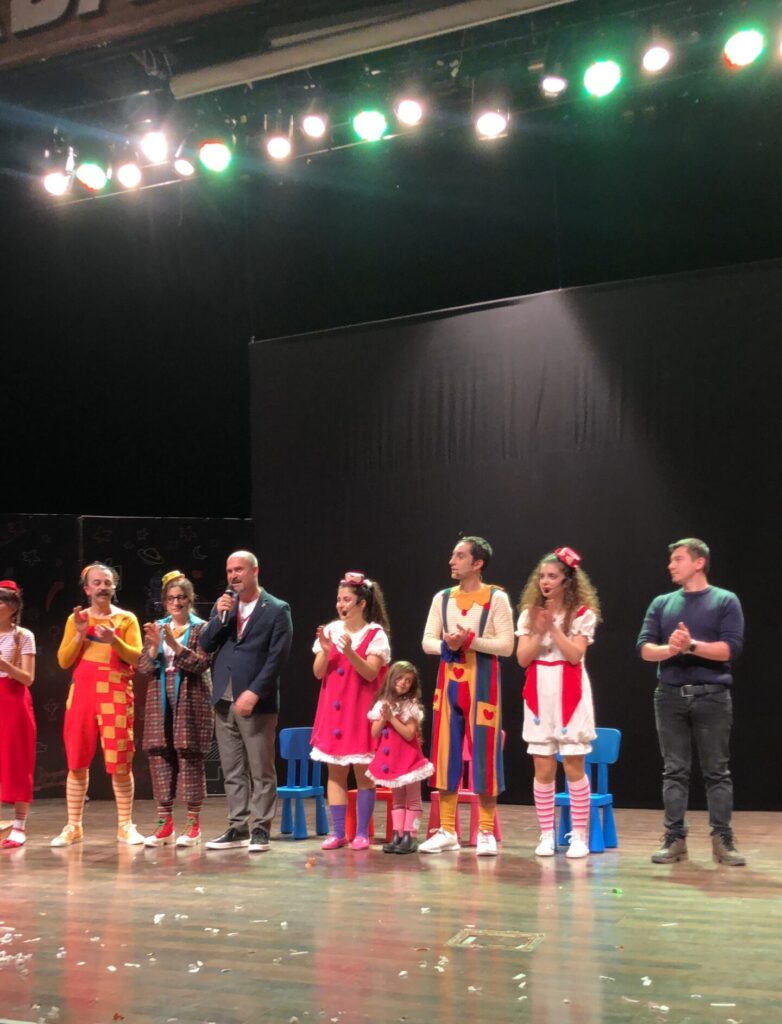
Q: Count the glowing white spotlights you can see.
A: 10